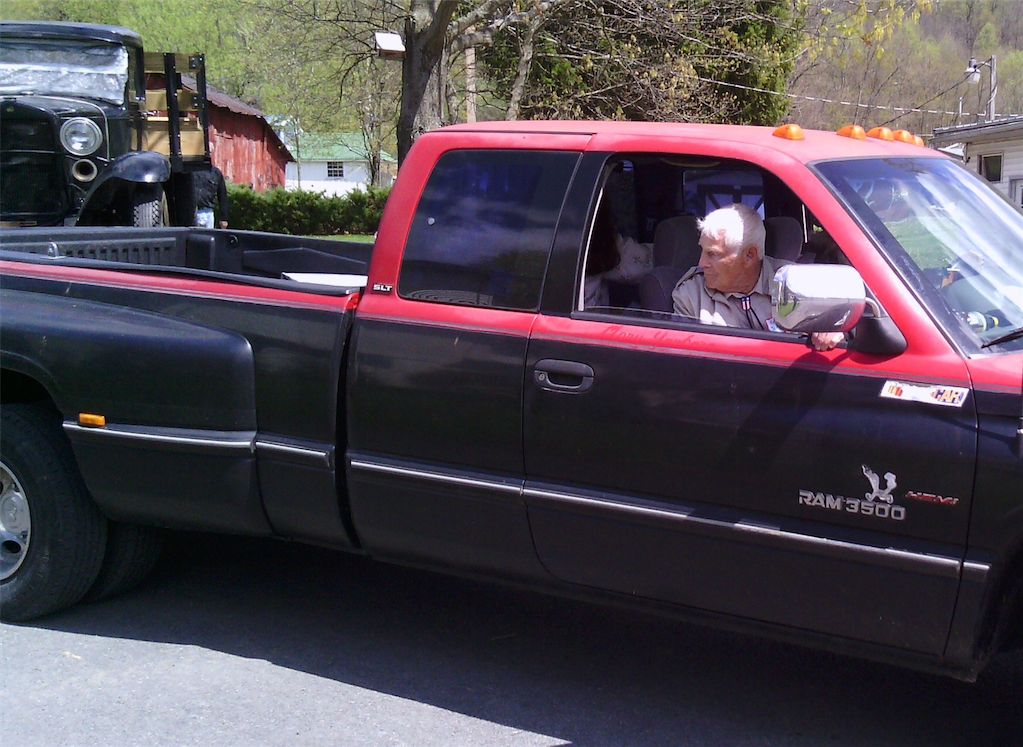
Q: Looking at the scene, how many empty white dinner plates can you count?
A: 0